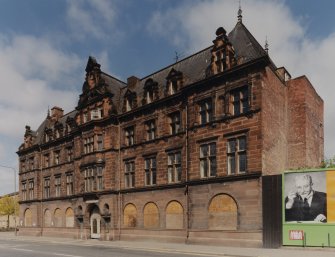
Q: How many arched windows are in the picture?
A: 8